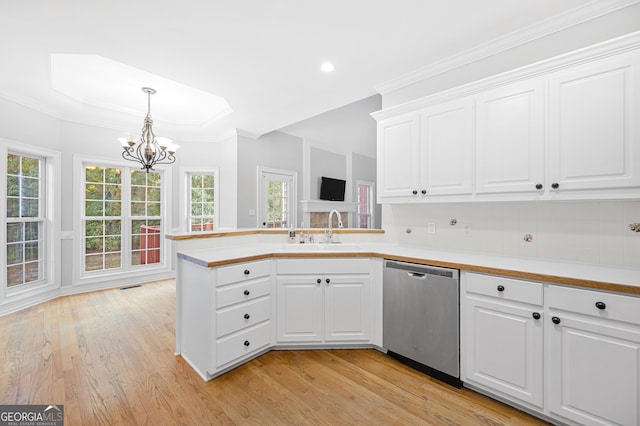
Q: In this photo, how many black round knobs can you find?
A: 14